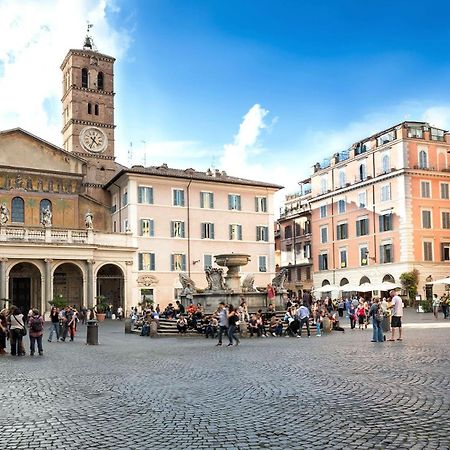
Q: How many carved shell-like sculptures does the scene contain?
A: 4